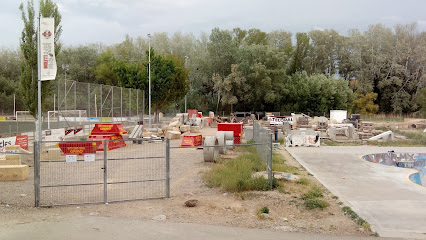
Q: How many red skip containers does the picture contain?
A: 5